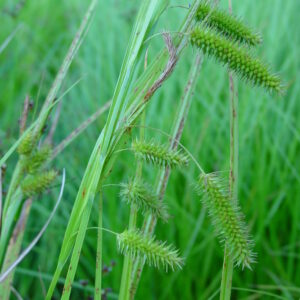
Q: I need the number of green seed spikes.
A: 9